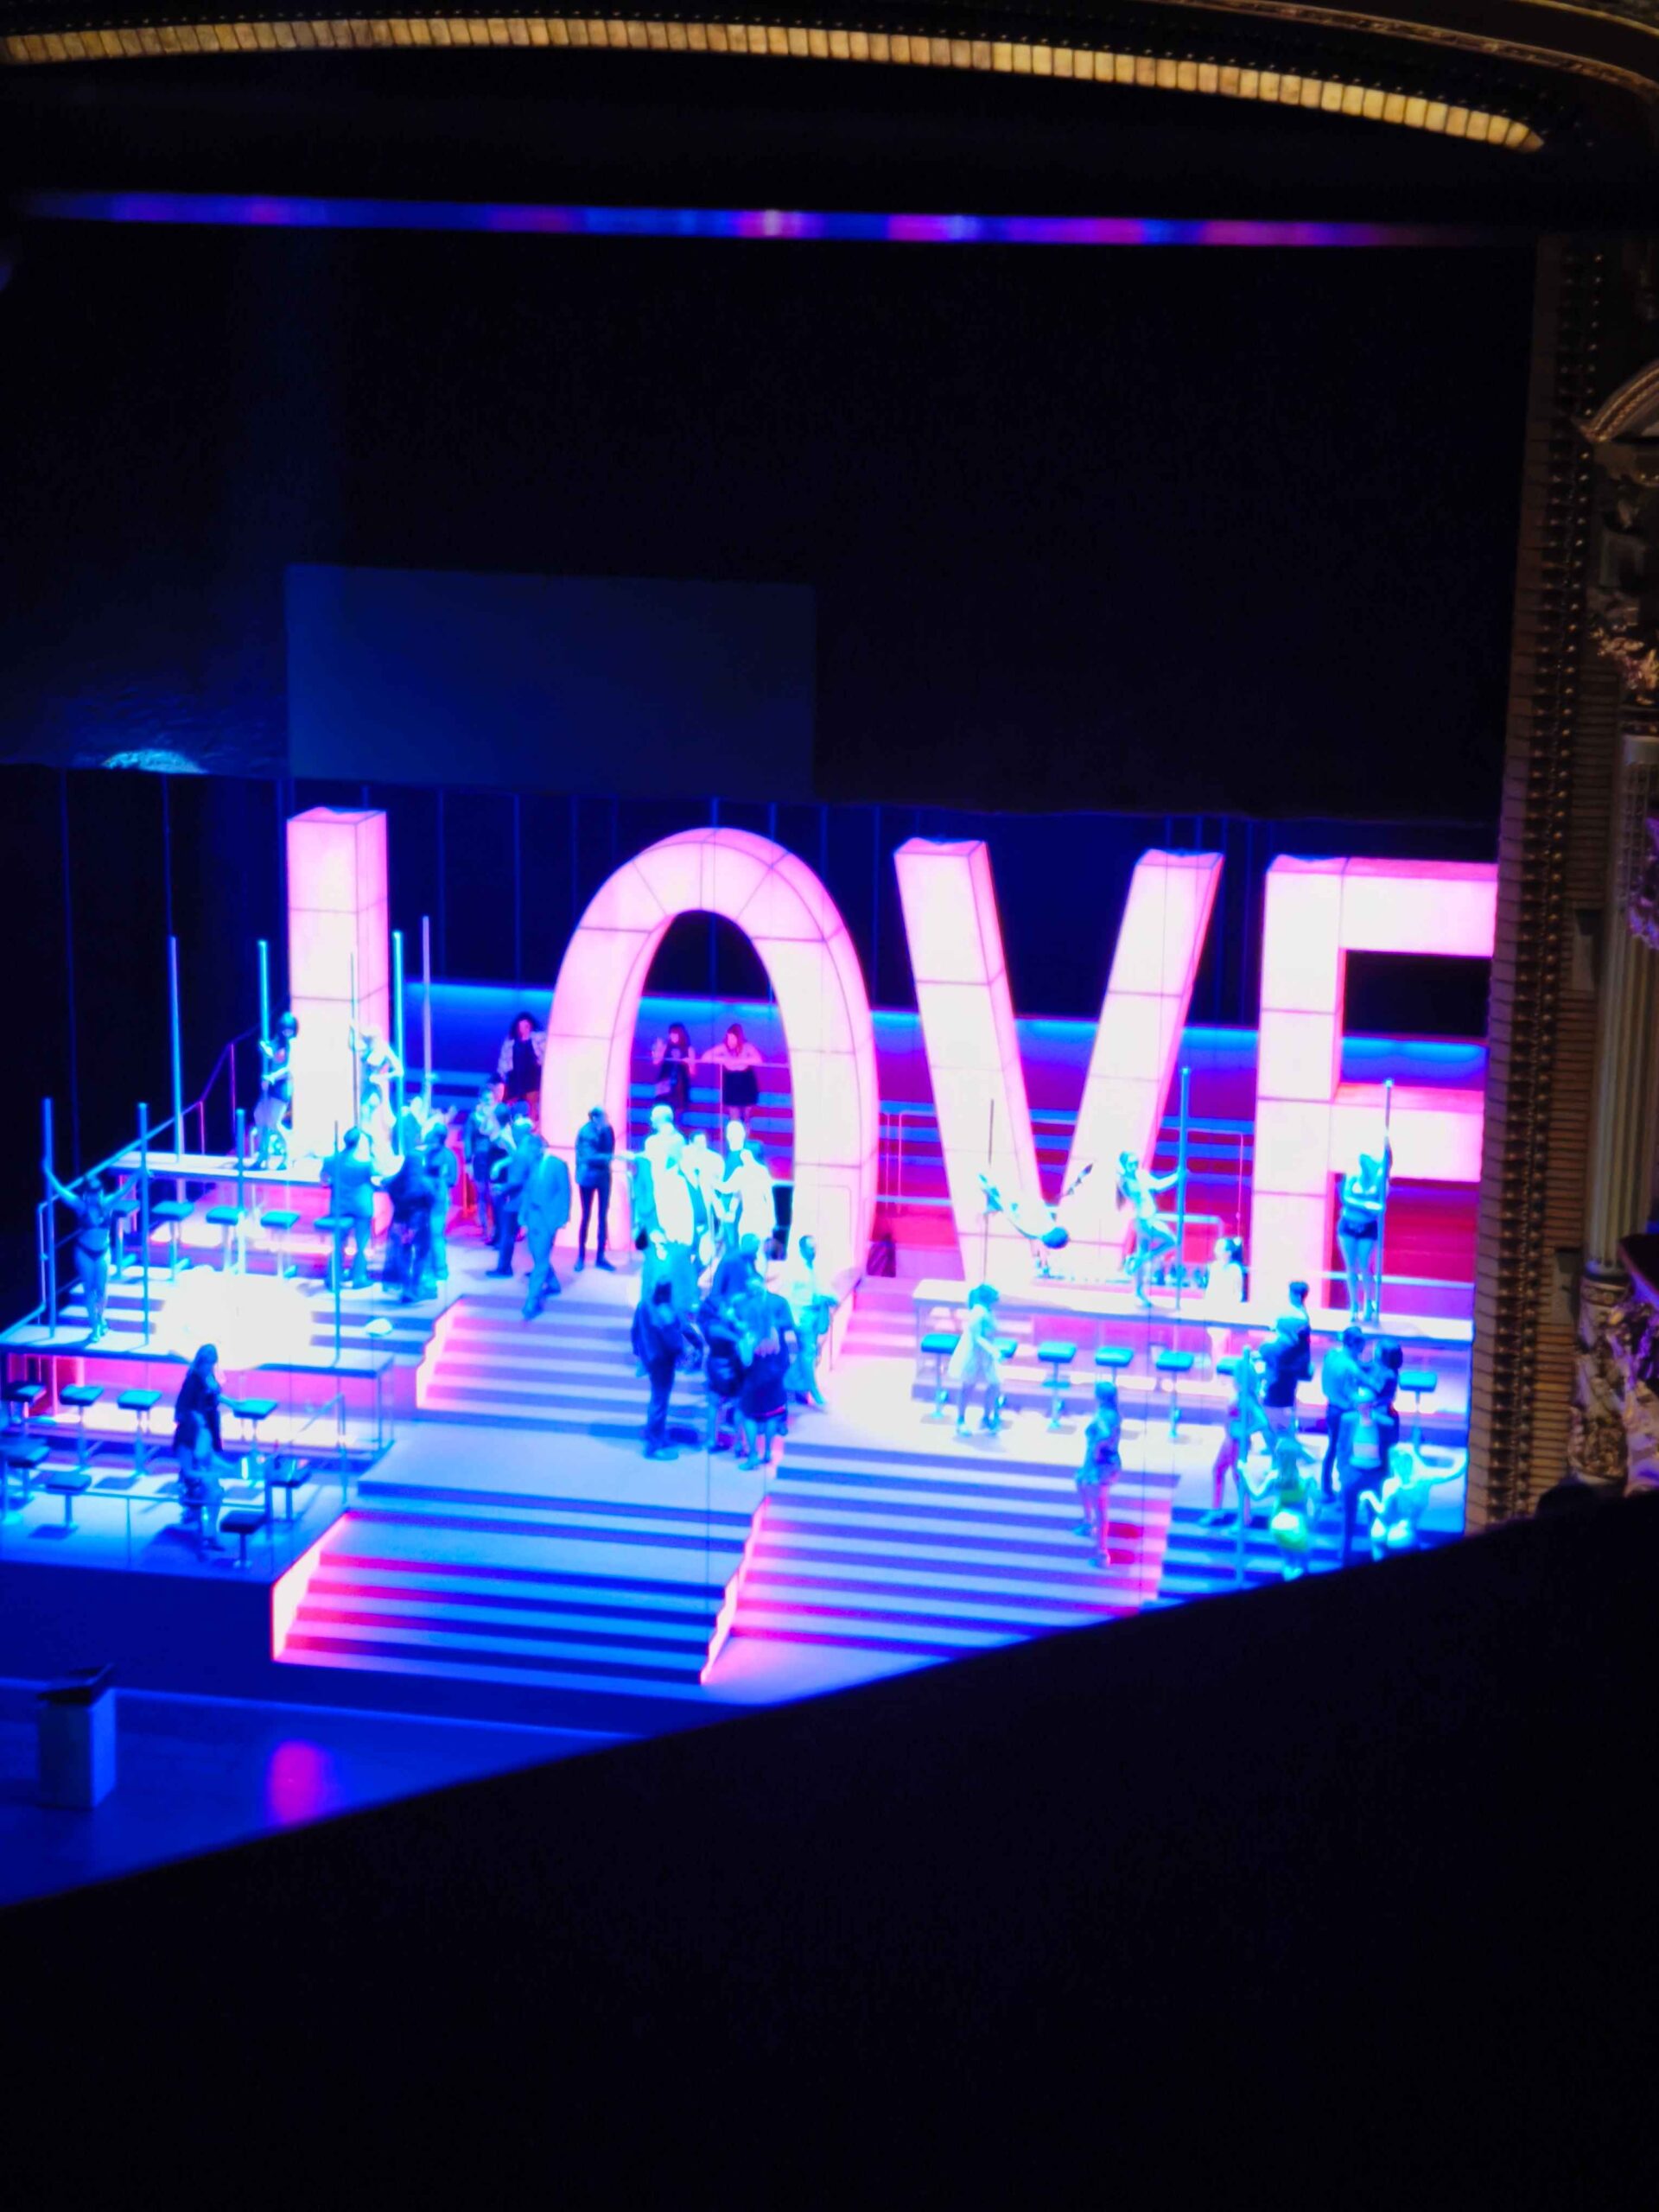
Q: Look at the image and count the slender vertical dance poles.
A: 13